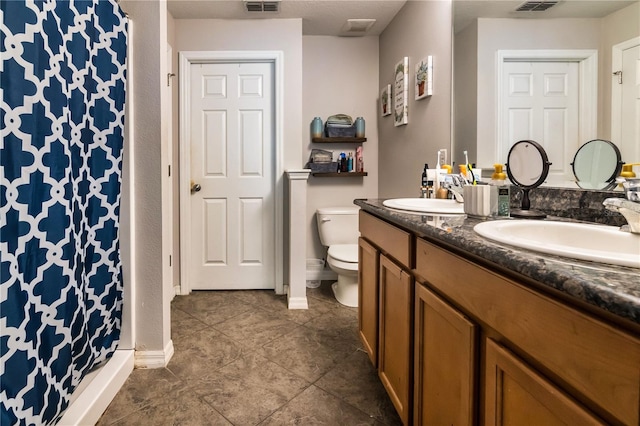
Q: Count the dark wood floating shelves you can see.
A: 2